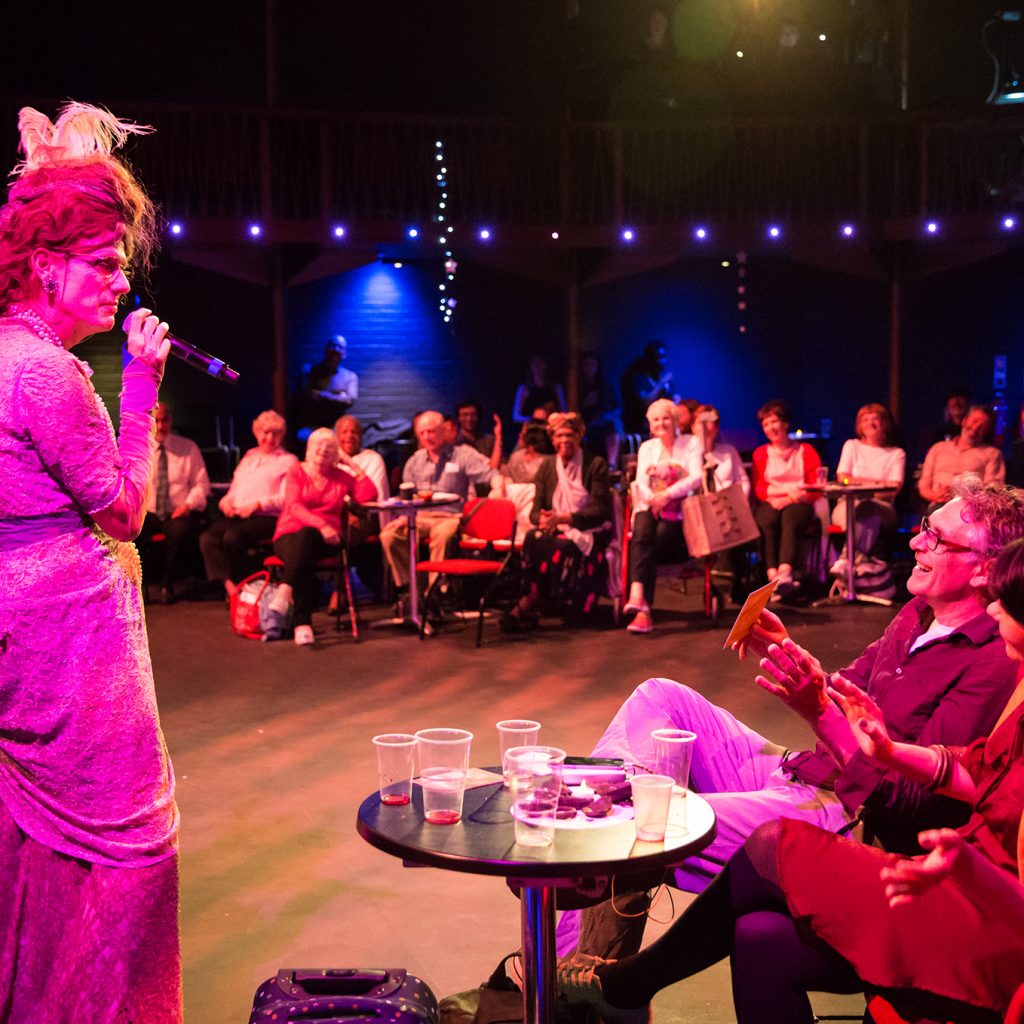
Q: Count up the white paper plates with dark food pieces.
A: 1